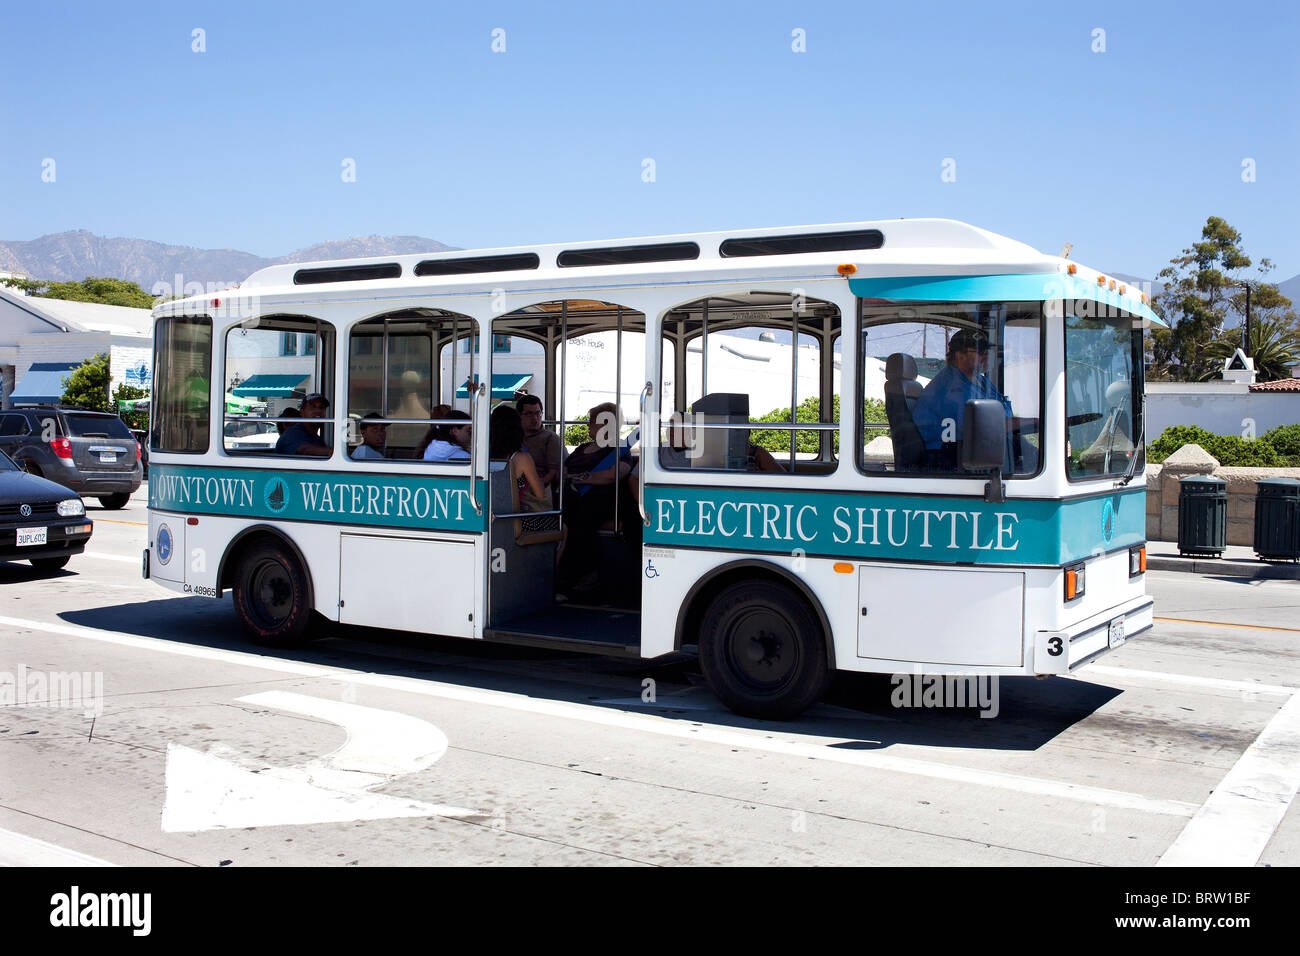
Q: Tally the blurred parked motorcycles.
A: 0